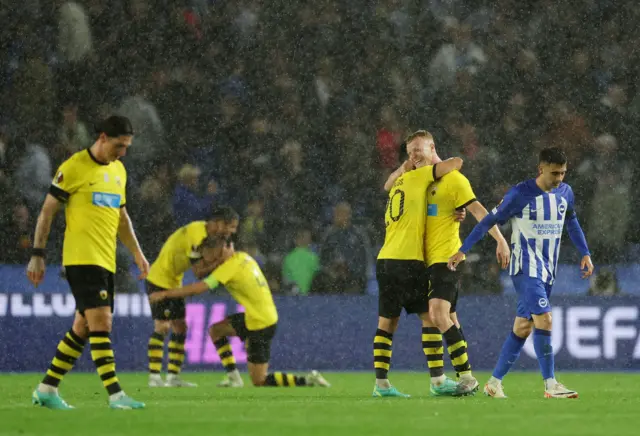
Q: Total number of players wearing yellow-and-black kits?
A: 5